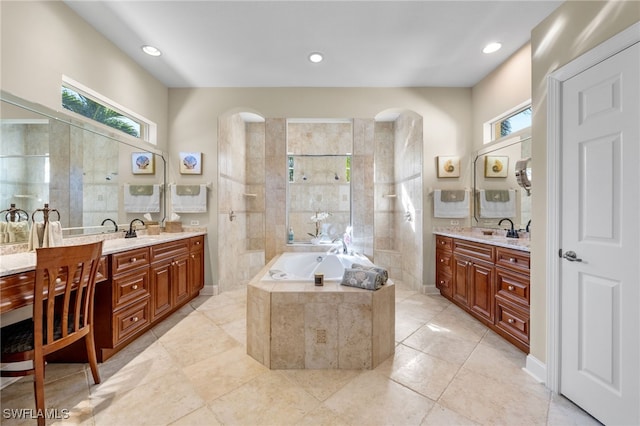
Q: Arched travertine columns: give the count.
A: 2